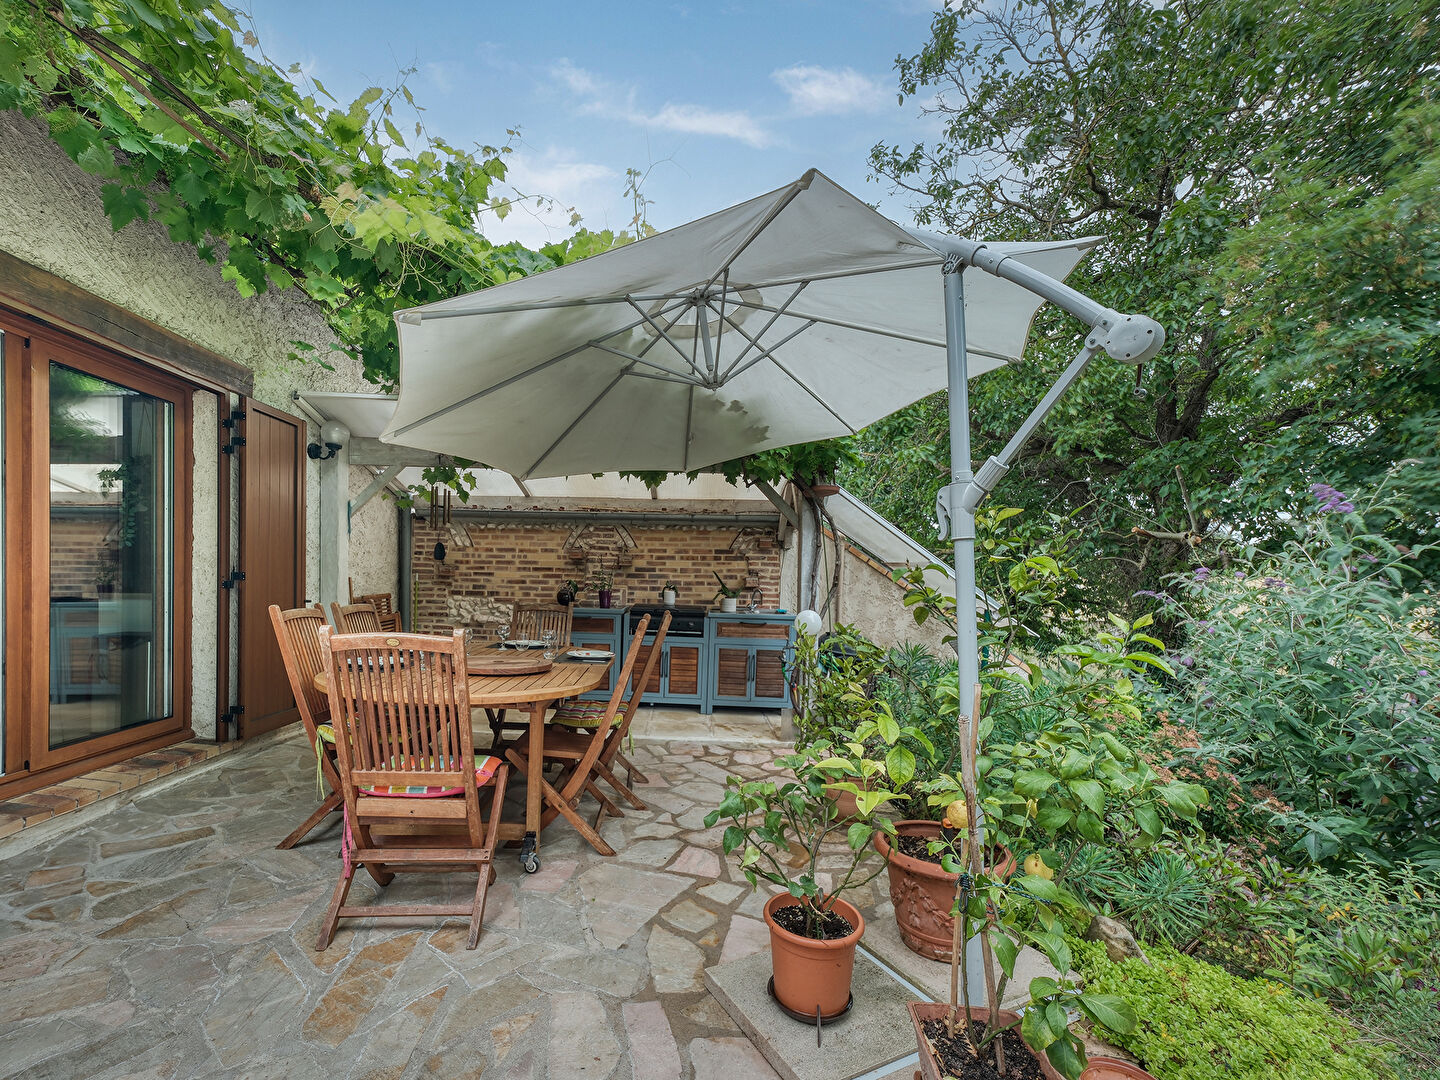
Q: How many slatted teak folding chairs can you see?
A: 6